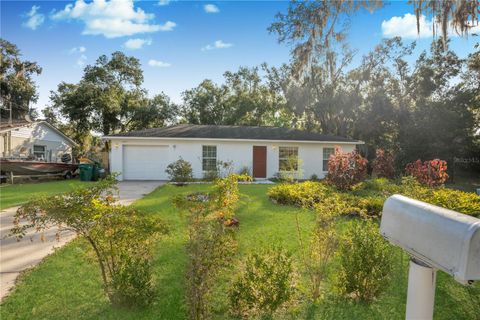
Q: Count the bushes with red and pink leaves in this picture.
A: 3